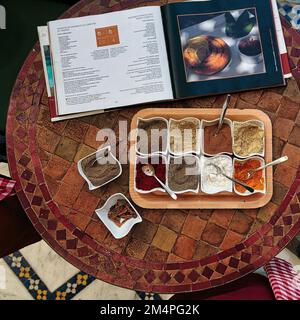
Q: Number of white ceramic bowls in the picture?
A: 10